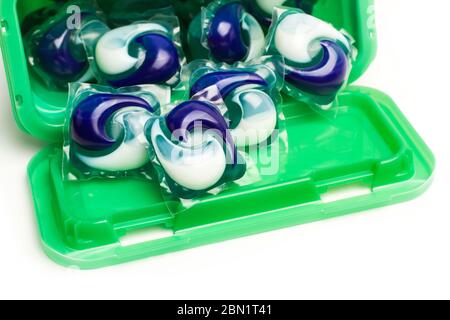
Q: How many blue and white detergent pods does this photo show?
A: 8